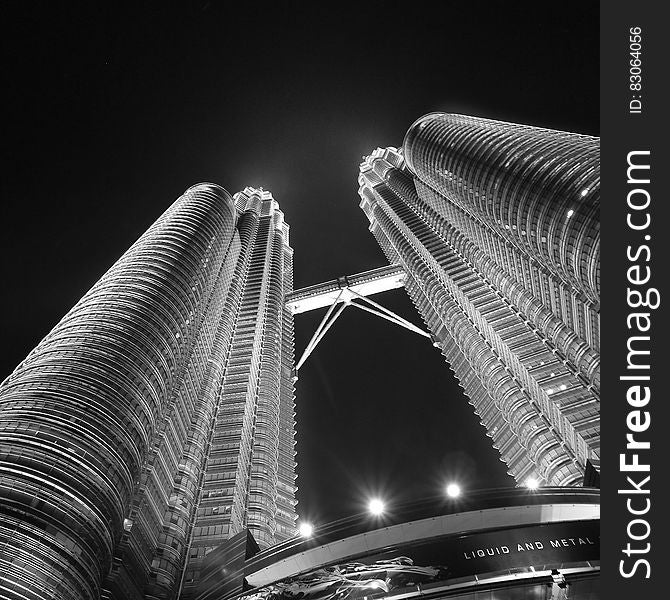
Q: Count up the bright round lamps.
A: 4